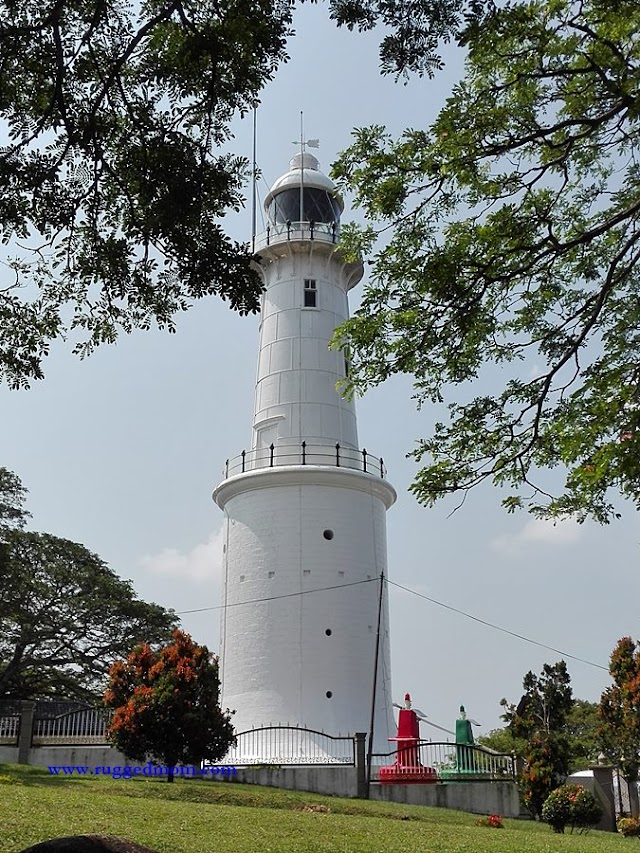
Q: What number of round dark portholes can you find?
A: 3